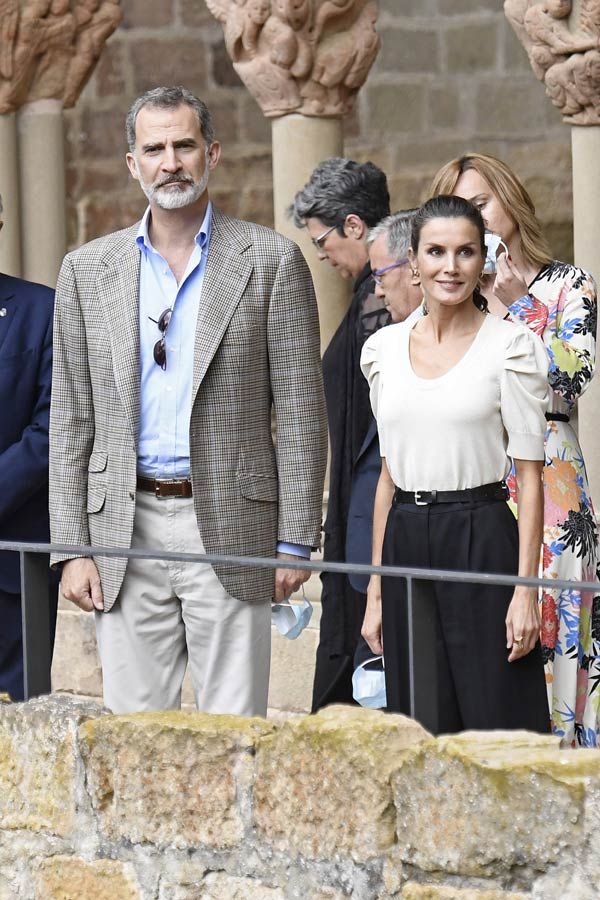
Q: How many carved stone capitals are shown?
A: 3